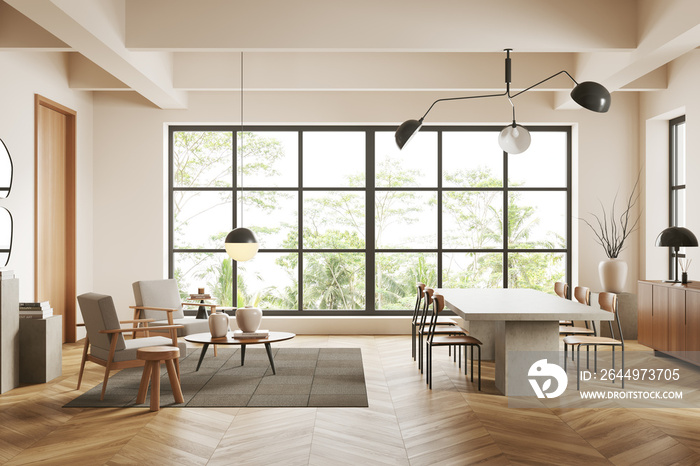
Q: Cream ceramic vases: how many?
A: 3